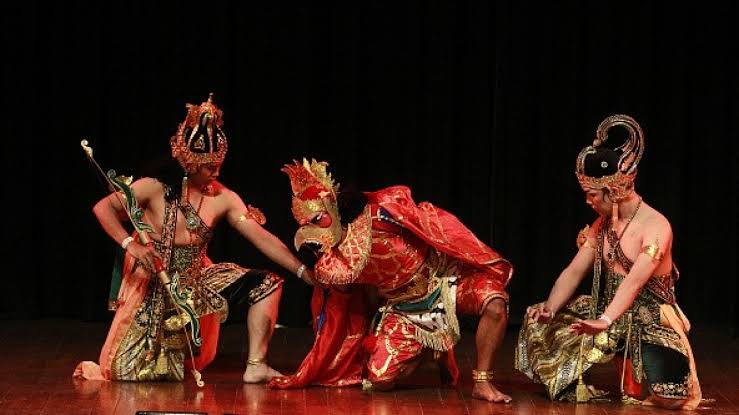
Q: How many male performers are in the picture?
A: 3